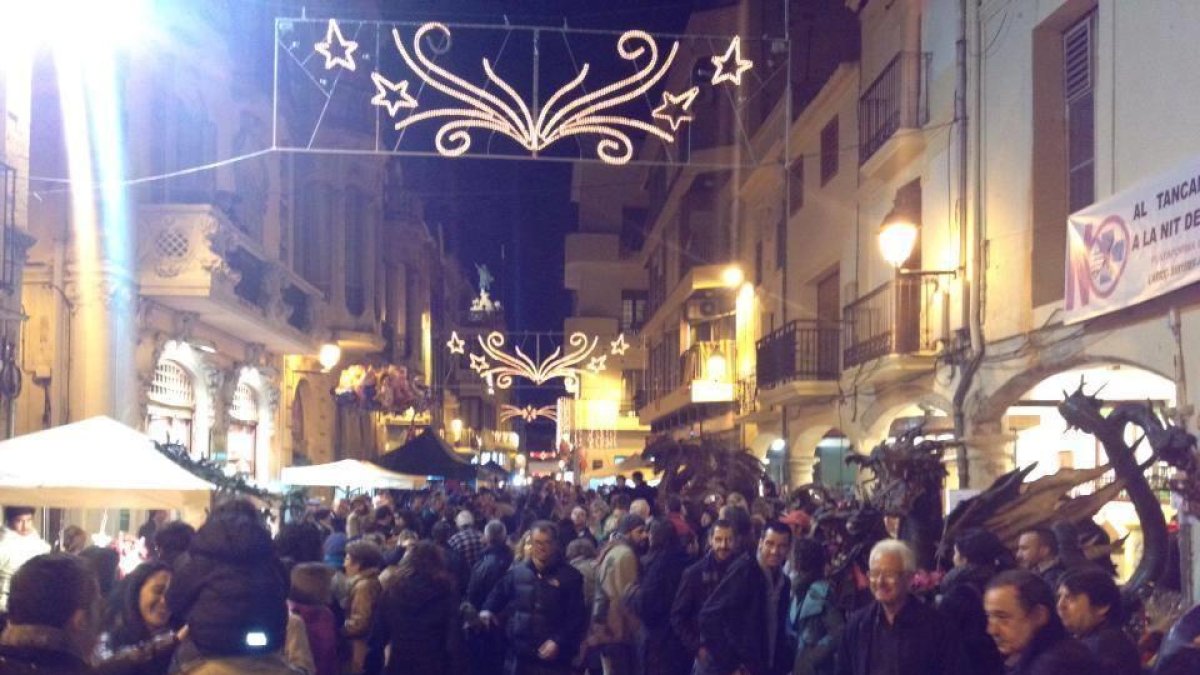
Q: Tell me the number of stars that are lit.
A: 8